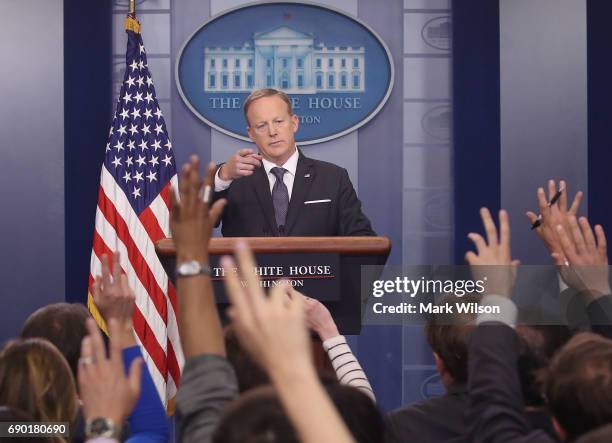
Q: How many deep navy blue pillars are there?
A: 3